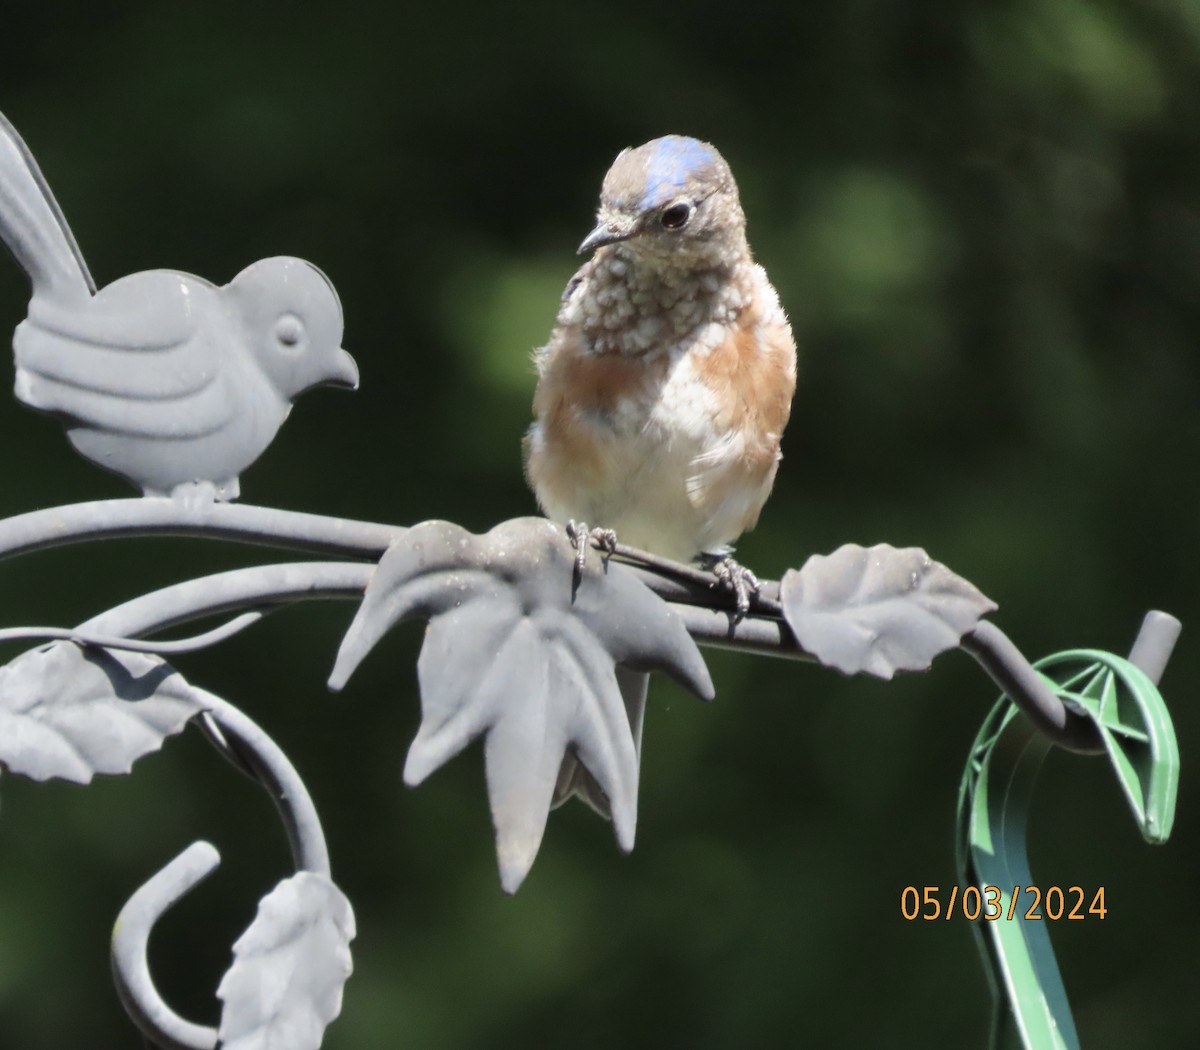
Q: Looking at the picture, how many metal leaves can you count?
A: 4